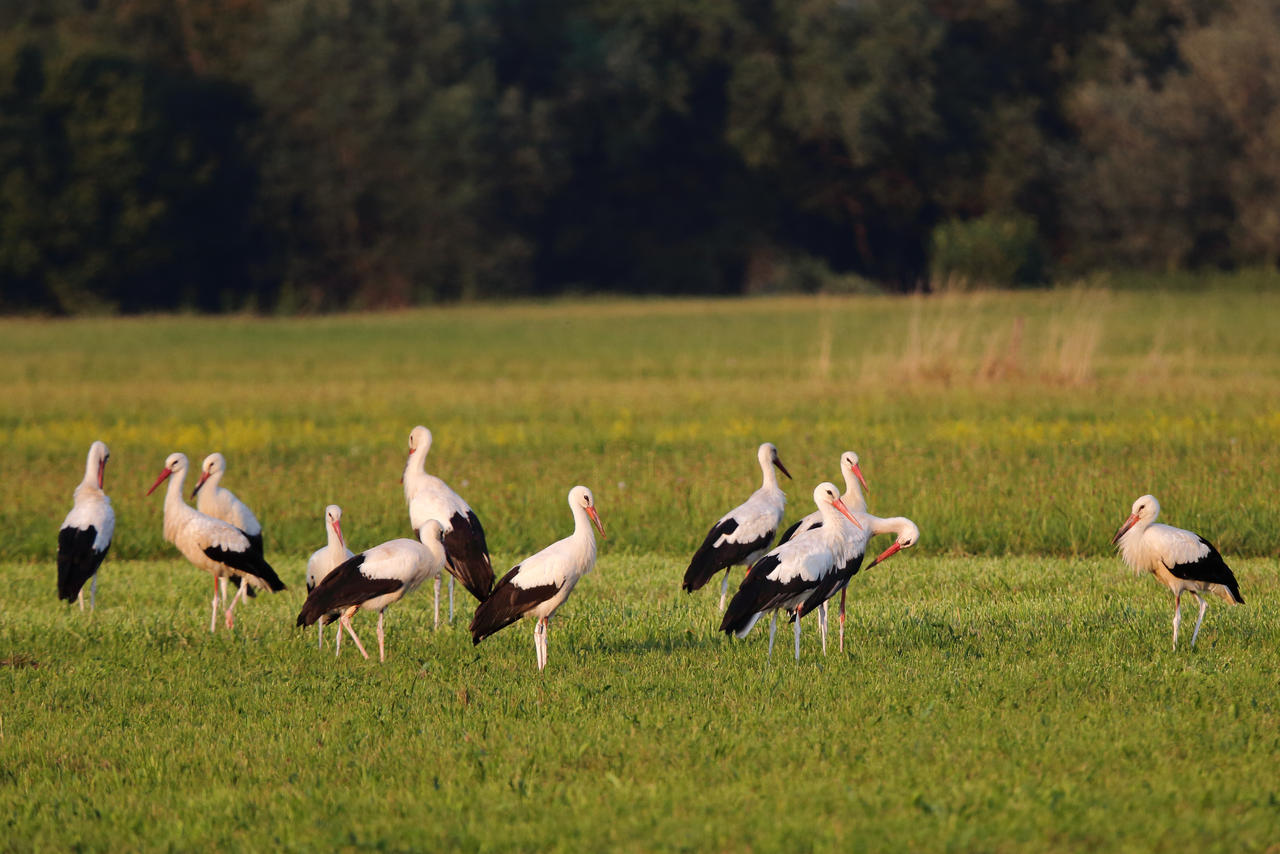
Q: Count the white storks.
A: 12